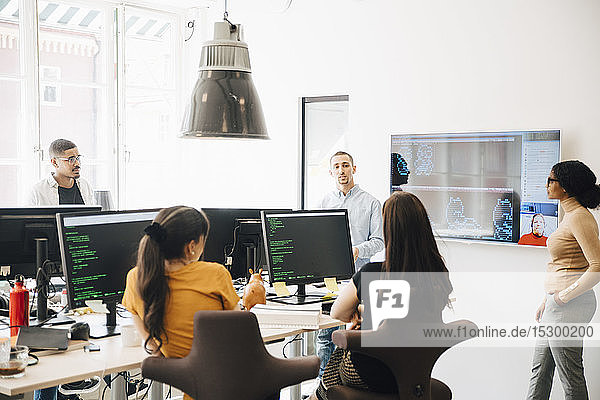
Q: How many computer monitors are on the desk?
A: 4